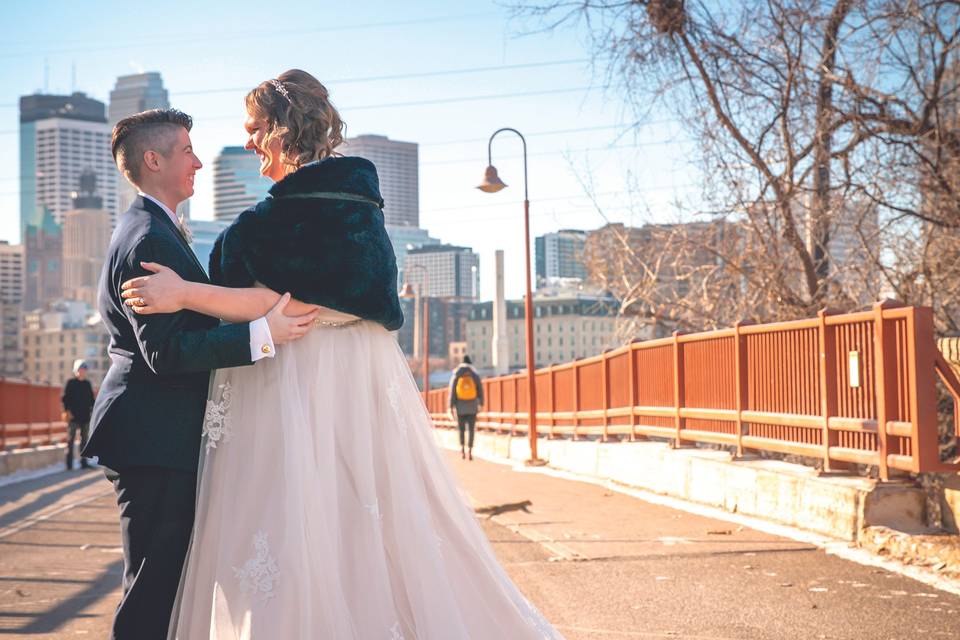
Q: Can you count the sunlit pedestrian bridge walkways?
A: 1